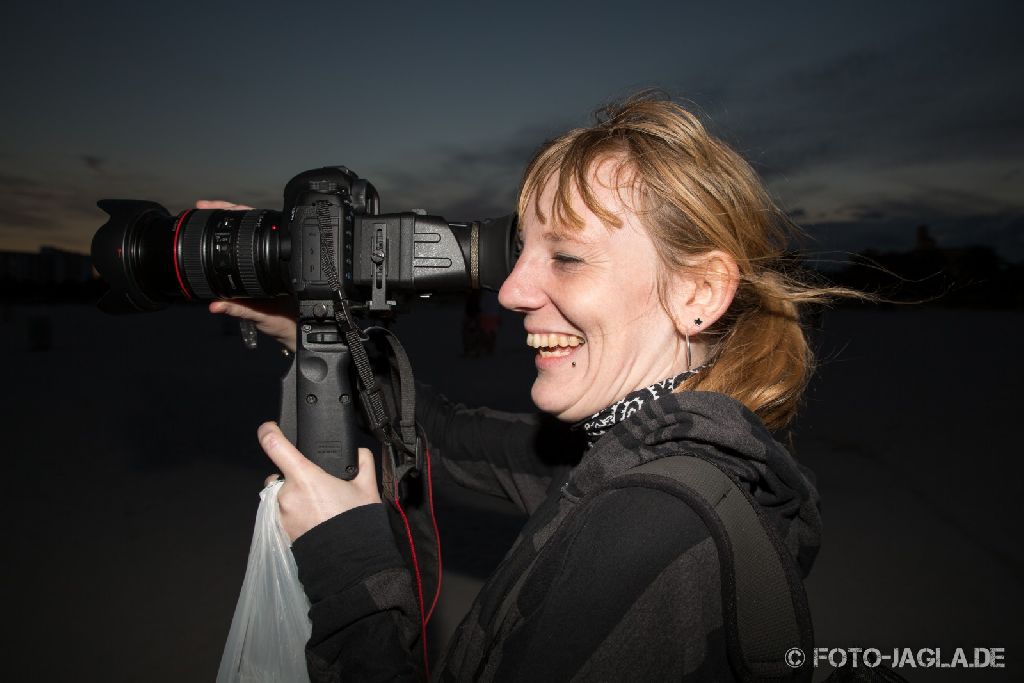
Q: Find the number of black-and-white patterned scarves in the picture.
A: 1